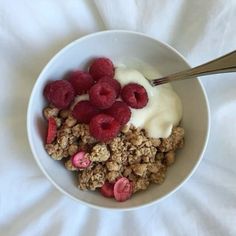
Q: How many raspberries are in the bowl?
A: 9